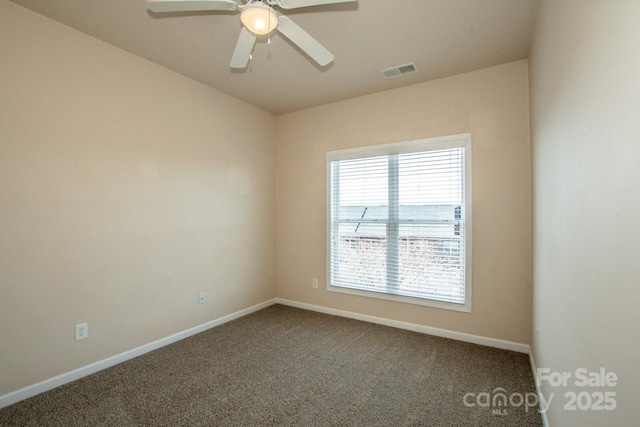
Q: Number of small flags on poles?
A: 0